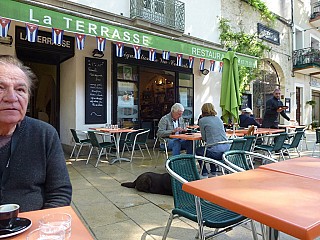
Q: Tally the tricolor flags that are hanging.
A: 14